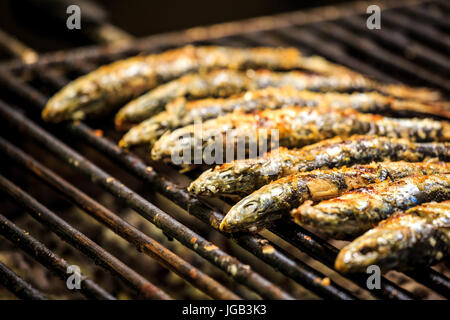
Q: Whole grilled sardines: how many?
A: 8